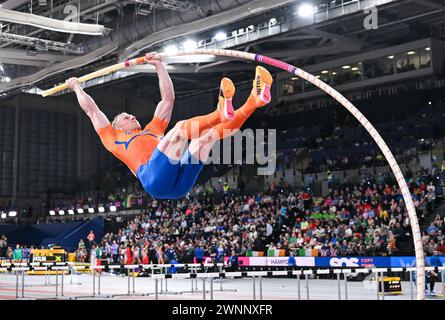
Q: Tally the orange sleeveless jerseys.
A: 1